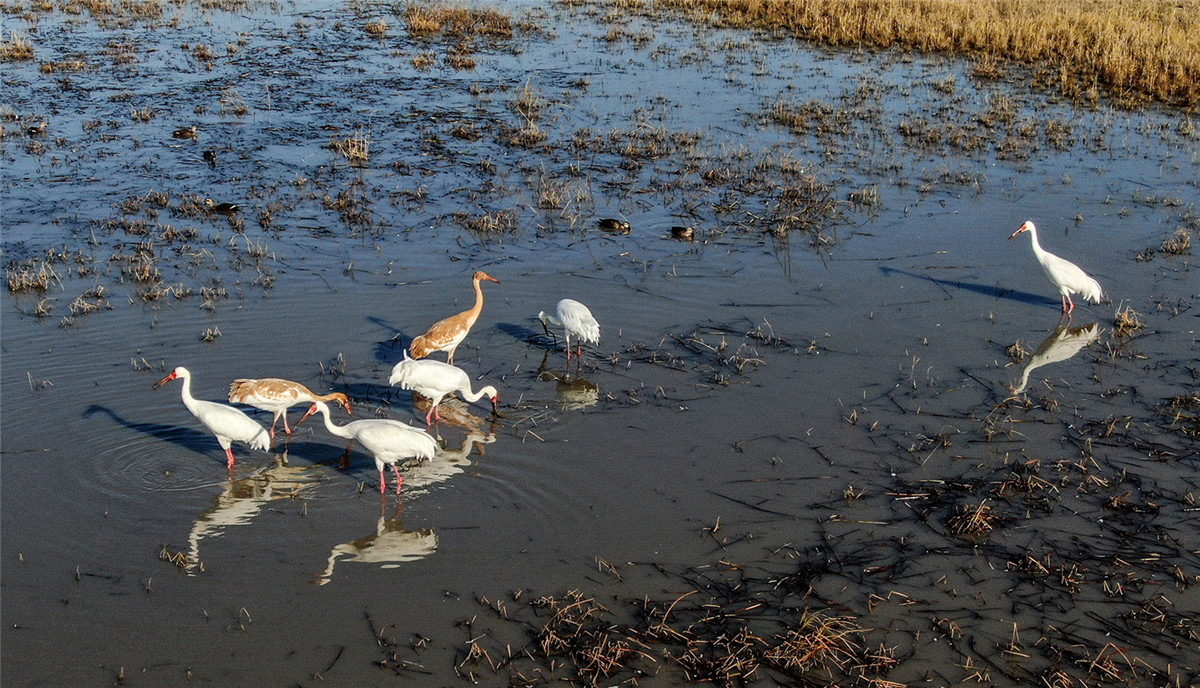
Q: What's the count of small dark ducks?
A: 6